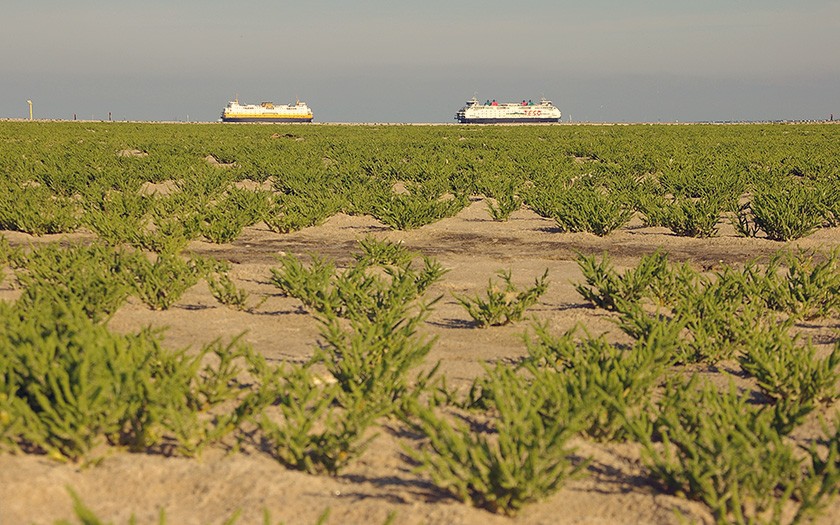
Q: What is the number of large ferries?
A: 2